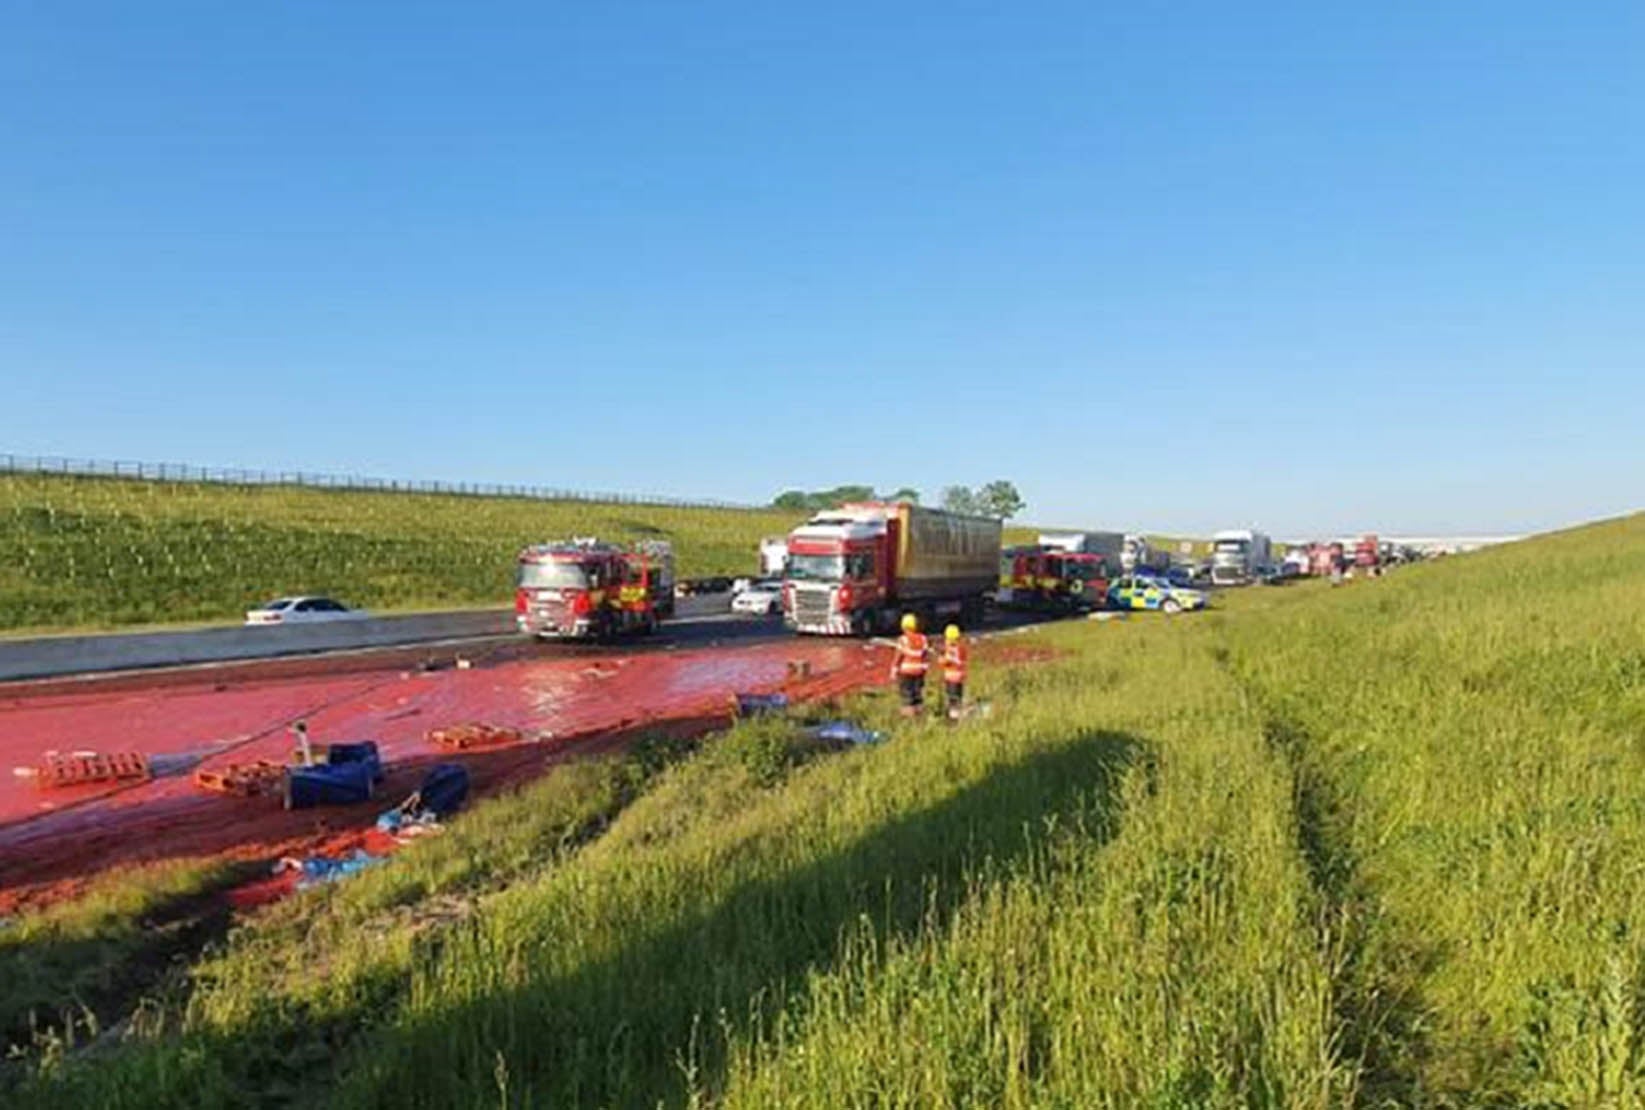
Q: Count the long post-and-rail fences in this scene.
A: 1